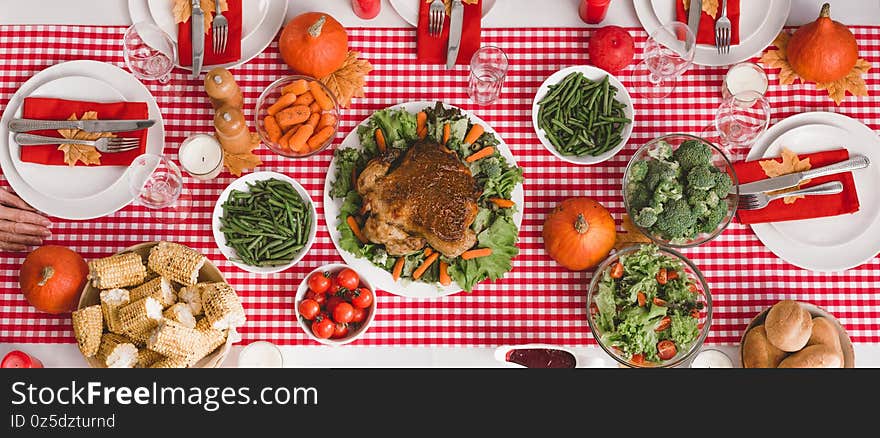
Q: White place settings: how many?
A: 5